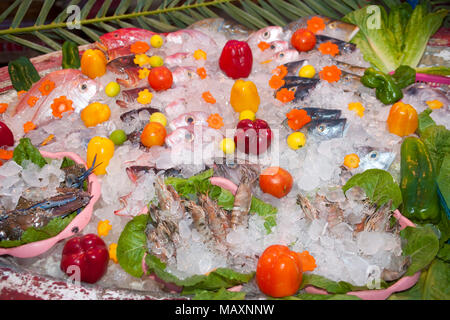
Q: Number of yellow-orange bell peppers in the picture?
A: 5